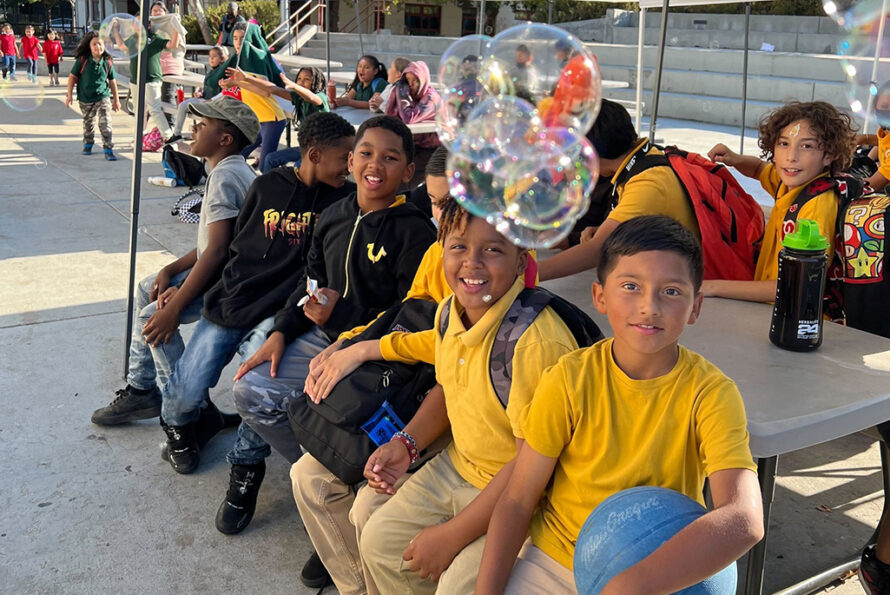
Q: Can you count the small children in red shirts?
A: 3